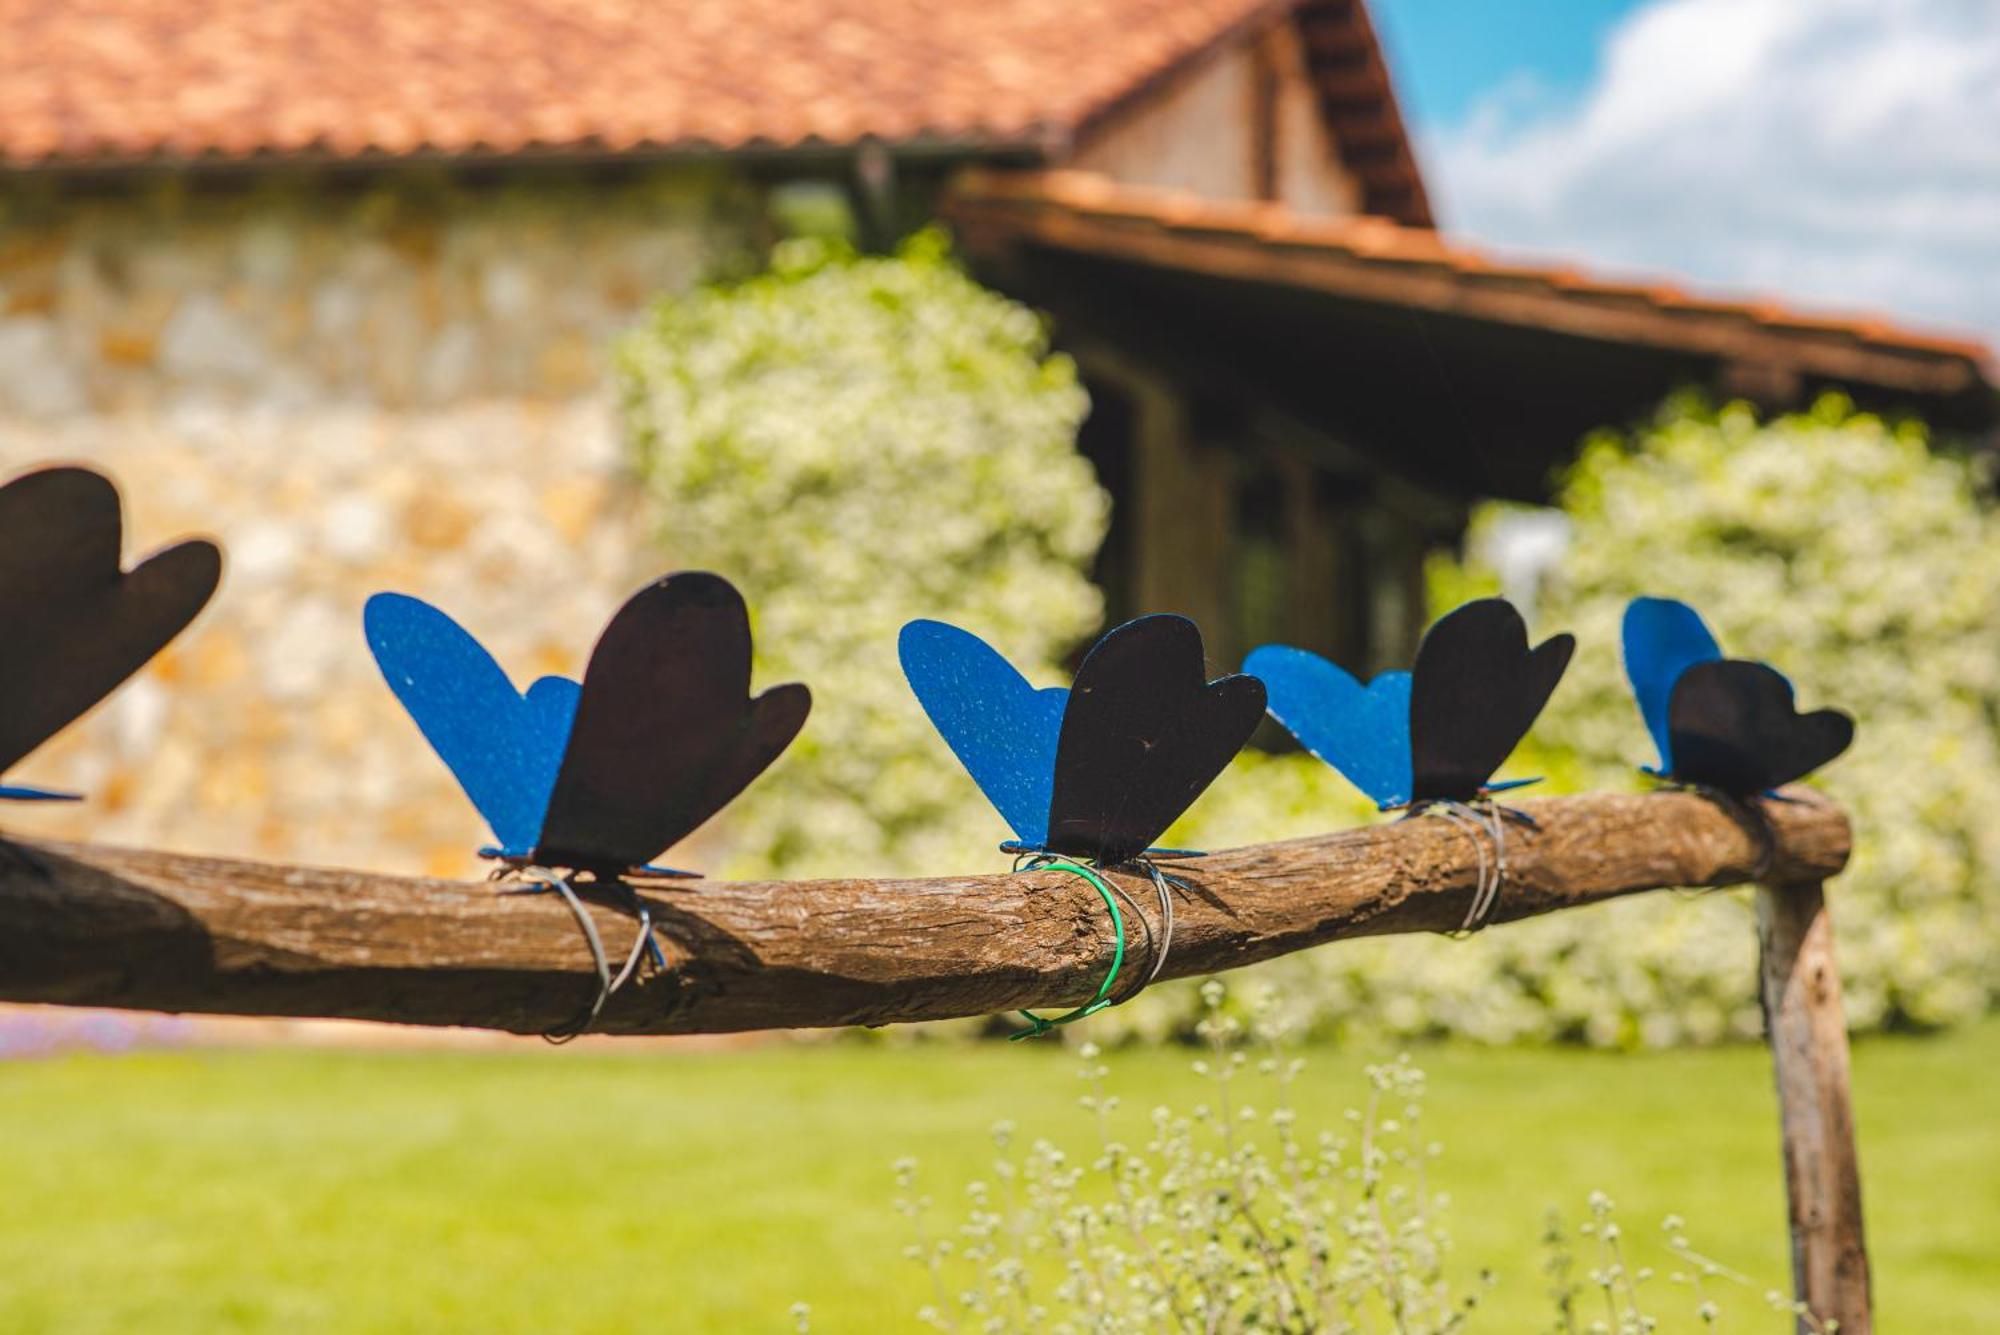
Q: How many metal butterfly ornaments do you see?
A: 5